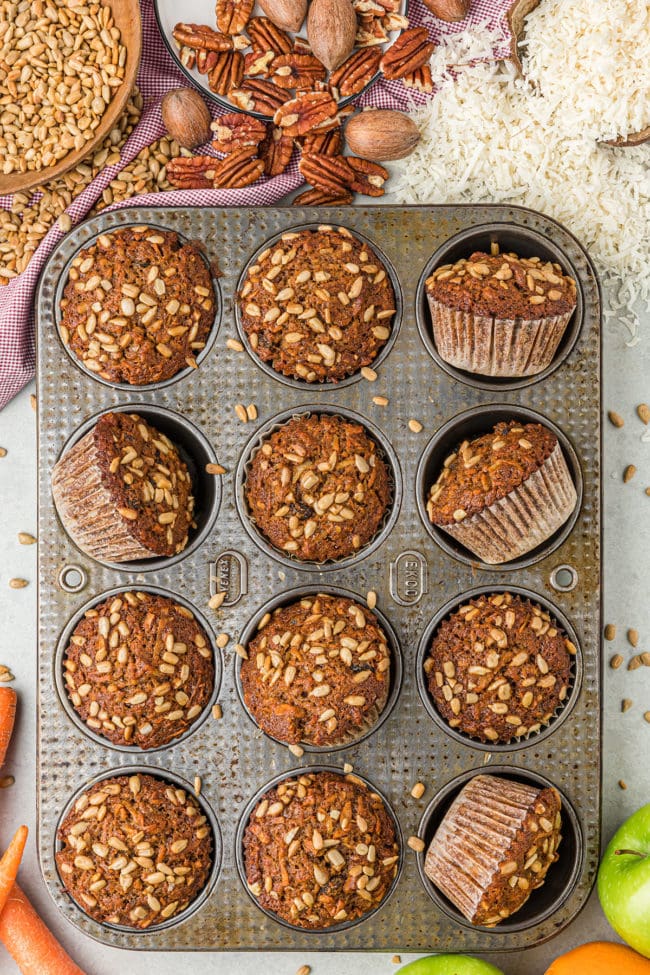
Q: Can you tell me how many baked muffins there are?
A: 12